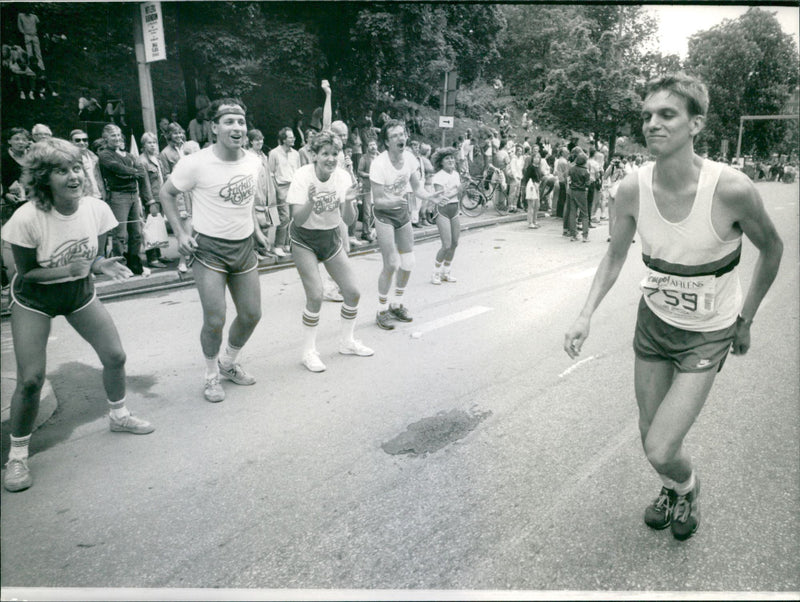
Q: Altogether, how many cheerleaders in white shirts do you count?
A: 5